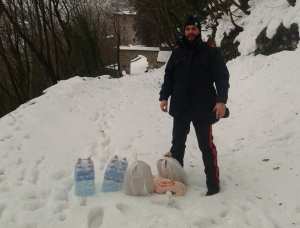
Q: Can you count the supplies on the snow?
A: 5